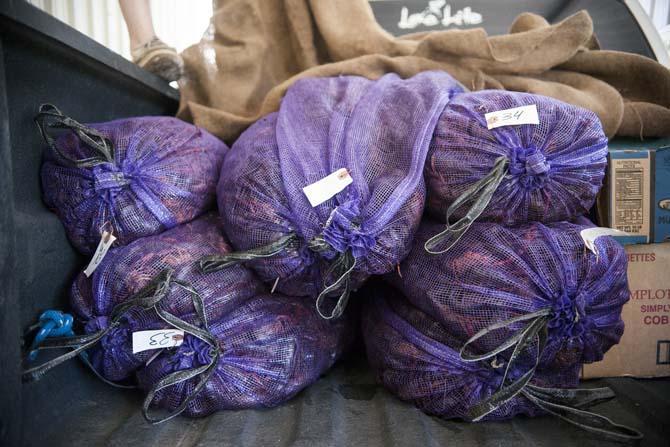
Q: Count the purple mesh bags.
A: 7